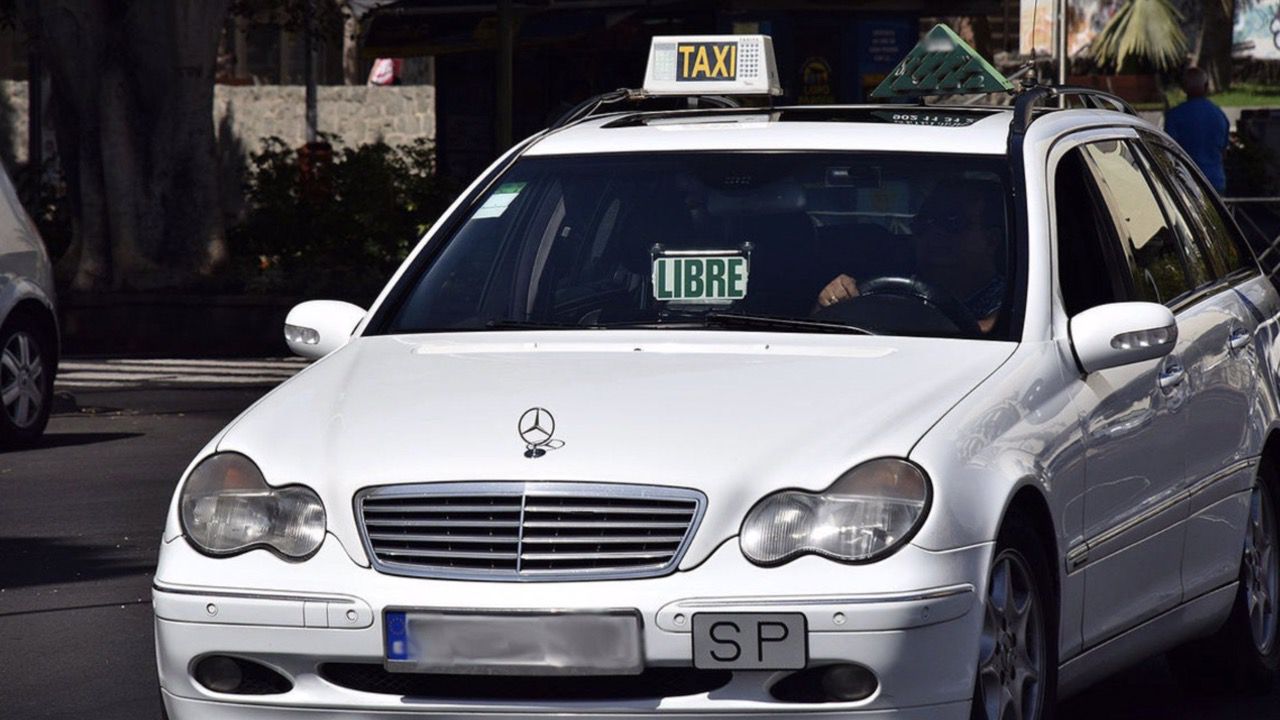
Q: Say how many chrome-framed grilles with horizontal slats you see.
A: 1